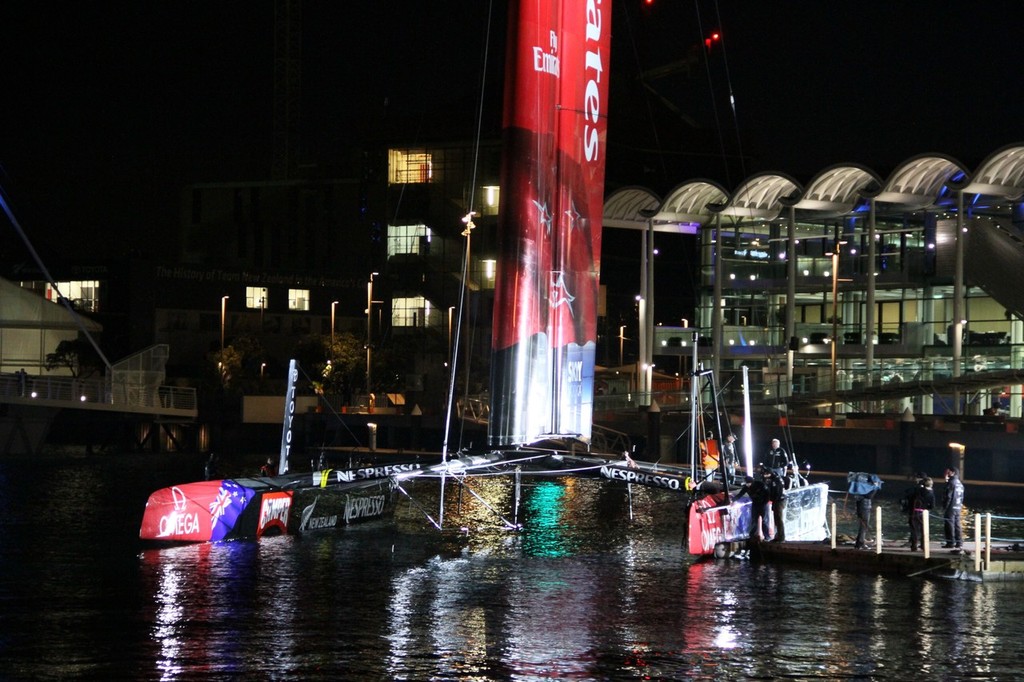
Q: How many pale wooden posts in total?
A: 5